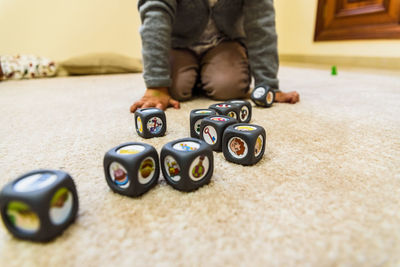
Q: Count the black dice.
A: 10